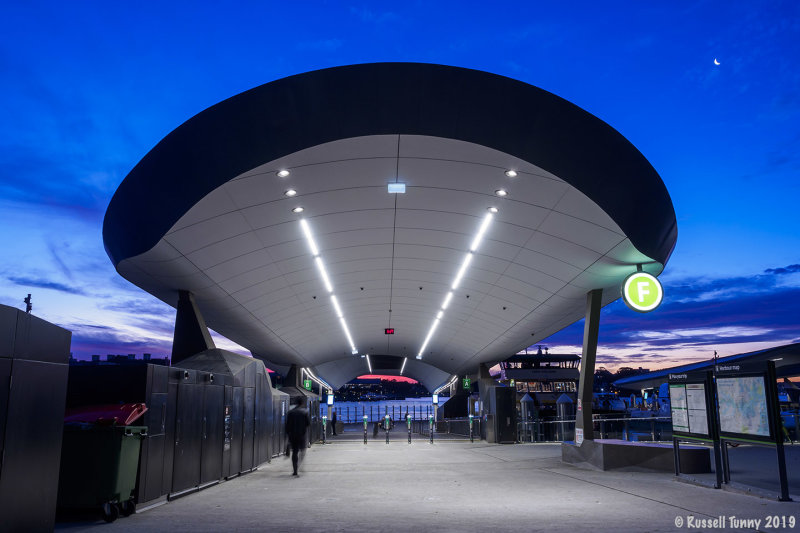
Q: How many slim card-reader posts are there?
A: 6